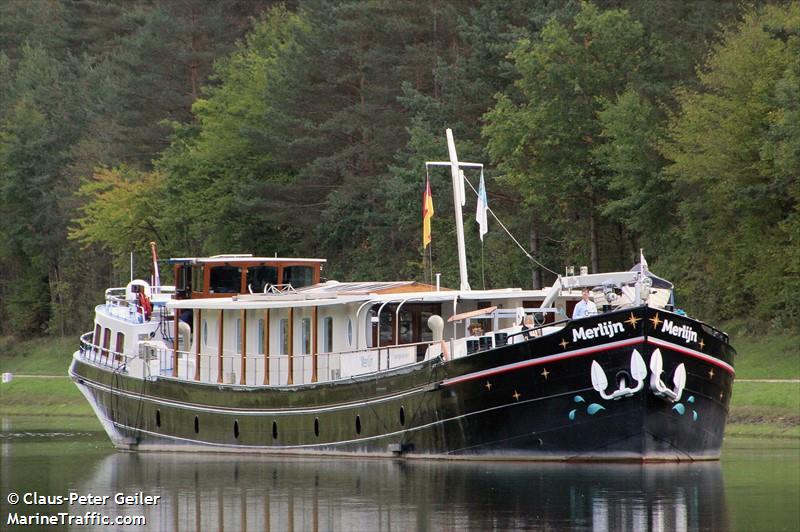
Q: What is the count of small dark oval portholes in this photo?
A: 7